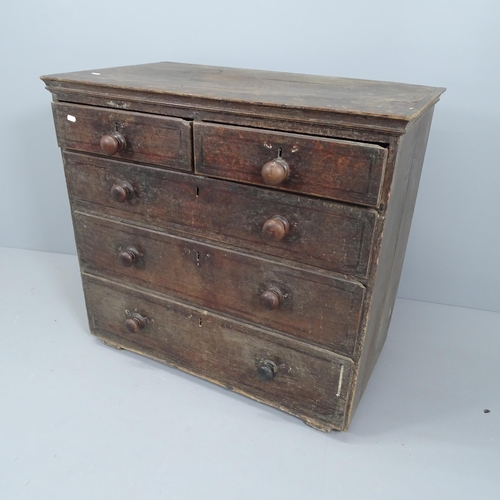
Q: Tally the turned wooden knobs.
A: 8